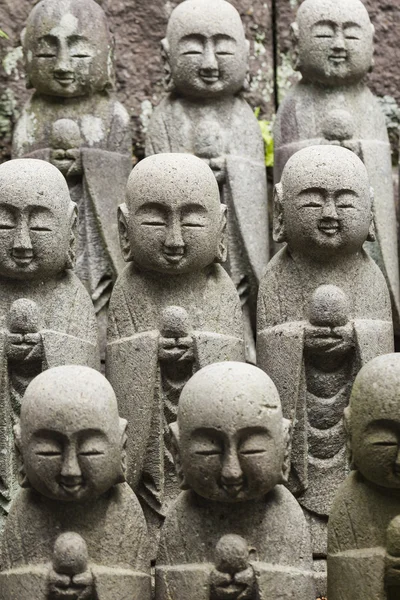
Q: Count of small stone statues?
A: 9